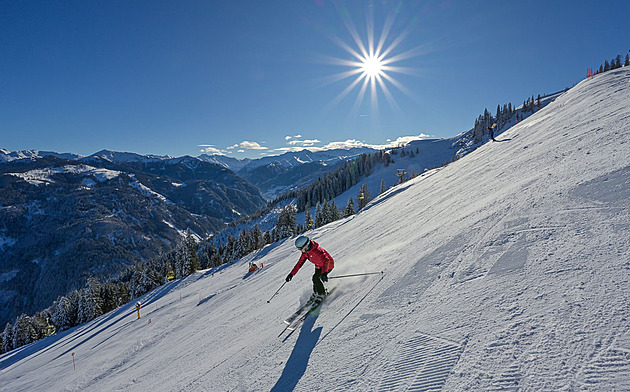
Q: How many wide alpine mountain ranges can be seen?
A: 1